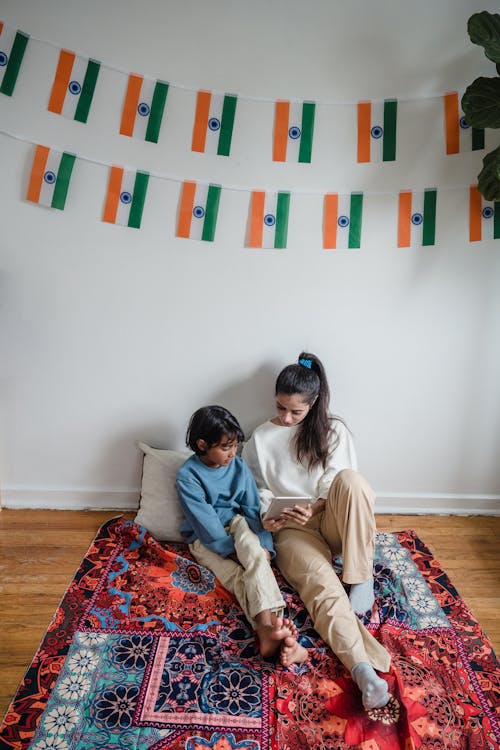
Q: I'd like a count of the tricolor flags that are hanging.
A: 14